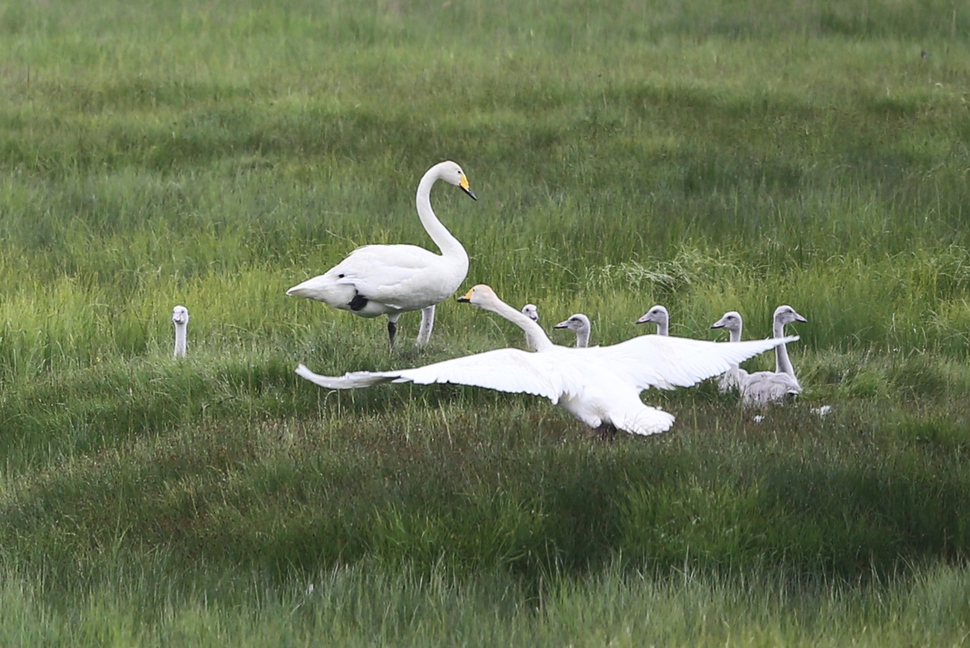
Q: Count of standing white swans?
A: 1